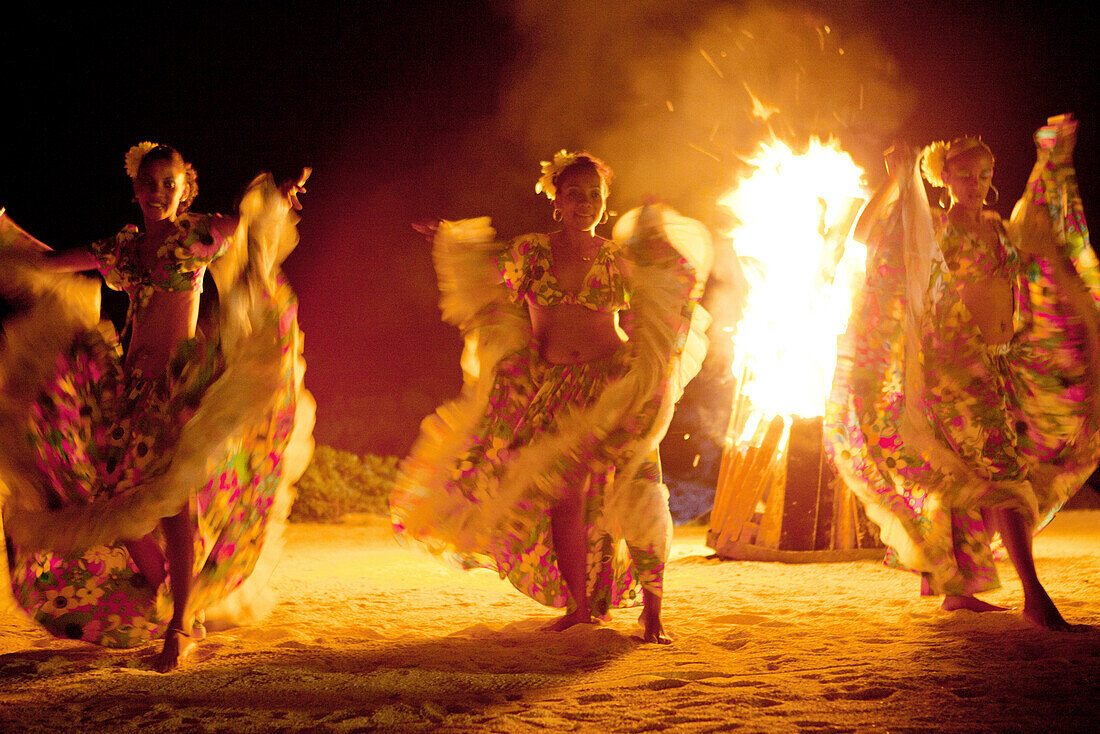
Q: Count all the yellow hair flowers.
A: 3